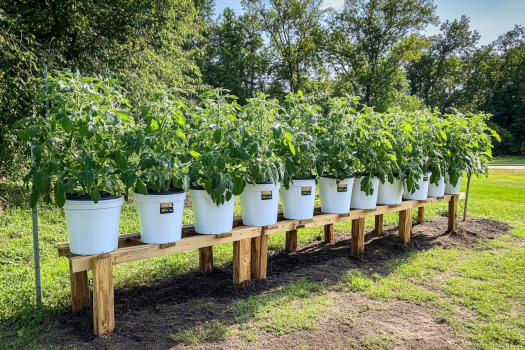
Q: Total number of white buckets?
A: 11